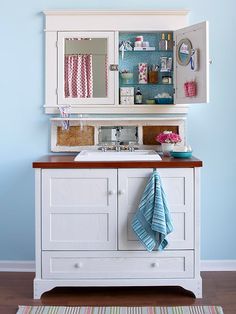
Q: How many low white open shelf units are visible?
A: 0